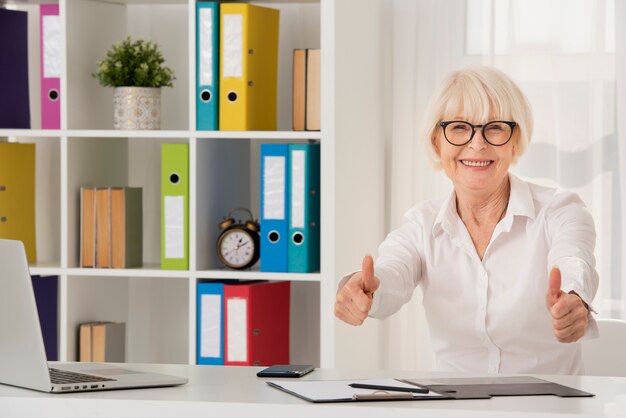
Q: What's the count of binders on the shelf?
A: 11